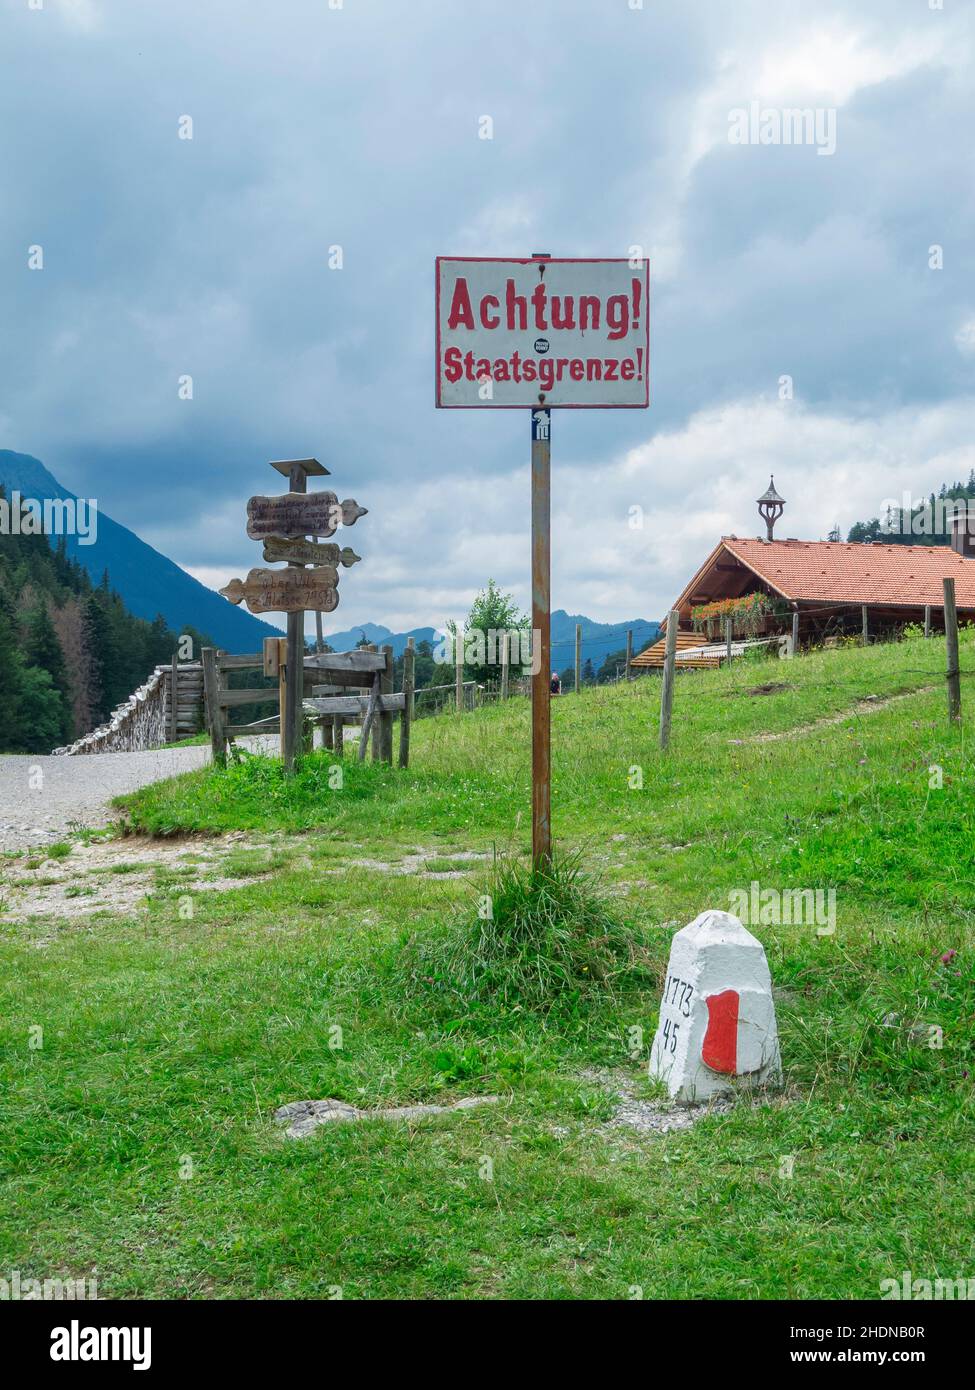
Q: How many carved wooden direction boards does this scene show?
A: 3